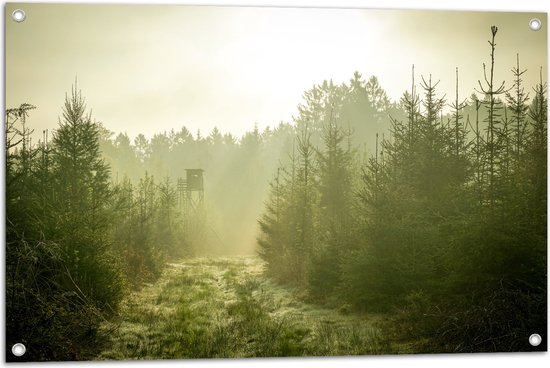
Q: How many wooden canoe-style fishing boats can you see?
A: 0